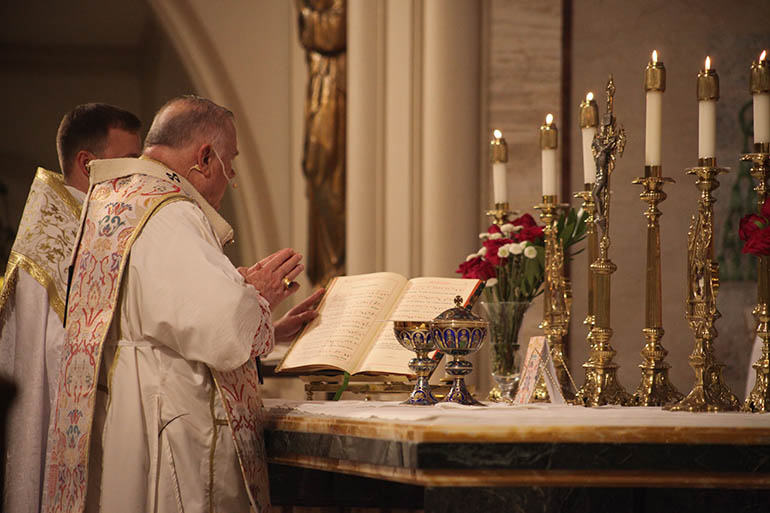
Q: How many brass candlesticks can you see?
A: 6